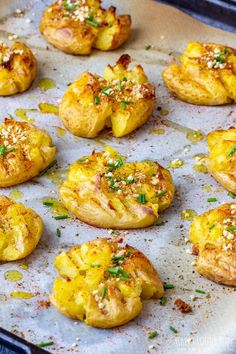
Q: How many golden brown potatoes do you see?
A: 10